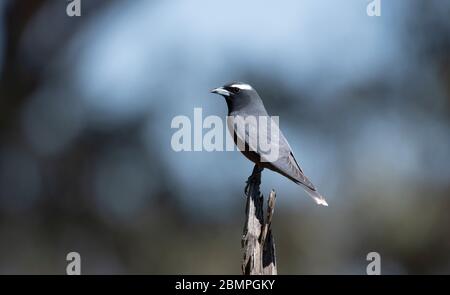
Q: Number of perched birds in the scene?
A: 1